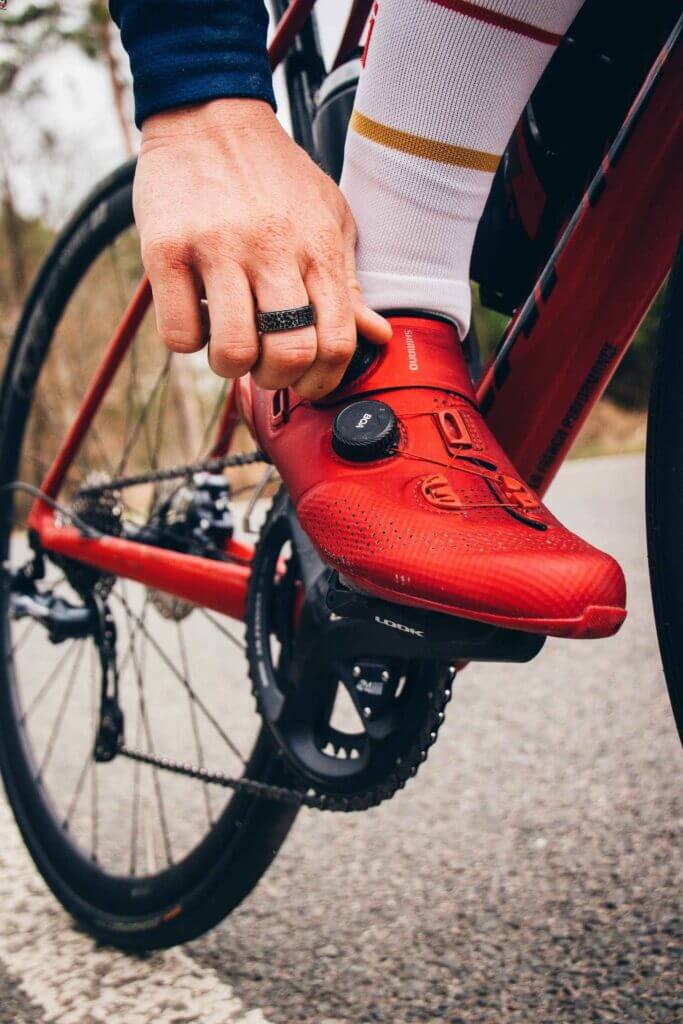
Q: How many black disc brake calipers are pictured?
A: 1